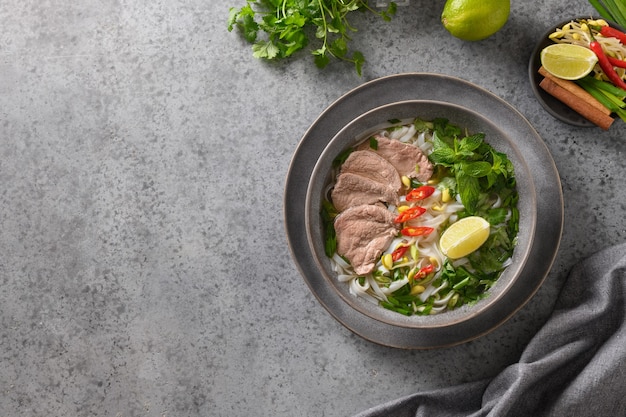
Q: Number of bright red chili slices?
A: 5